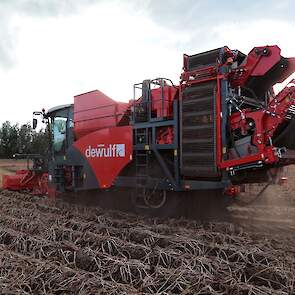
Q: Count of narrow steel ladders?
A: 1